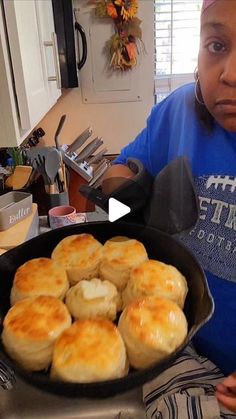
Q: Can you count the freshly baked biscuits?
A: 8